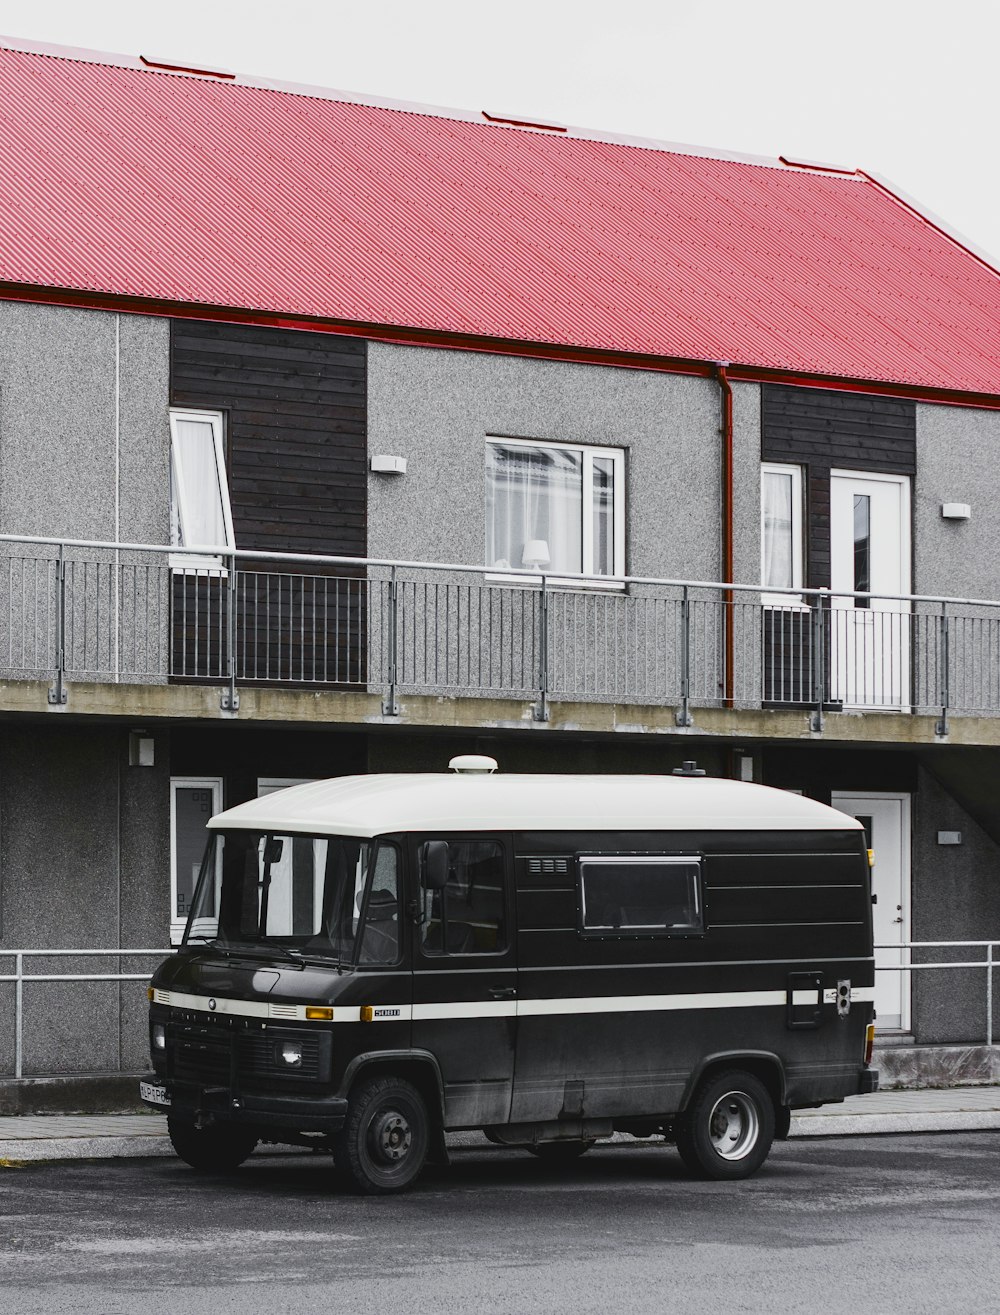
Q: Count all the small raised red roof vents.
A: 3